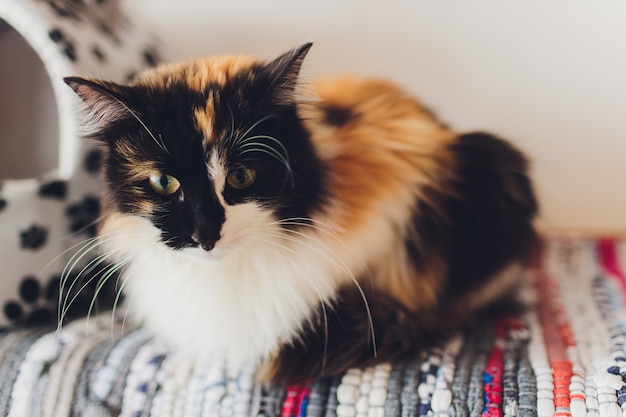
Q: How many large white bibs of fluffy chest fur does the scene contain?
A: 1